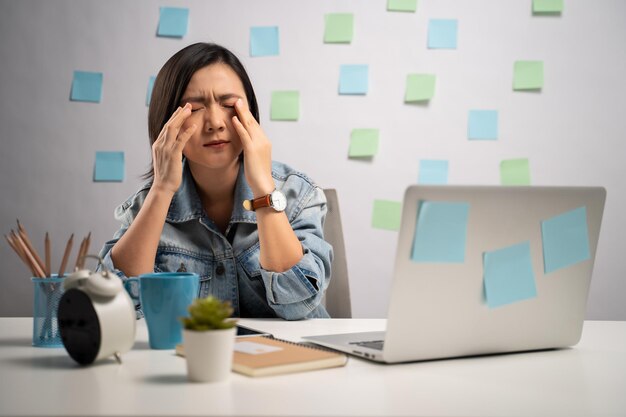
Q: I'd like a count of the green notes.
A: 9